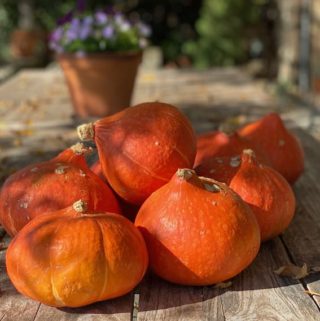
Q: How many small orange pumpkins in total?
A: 7